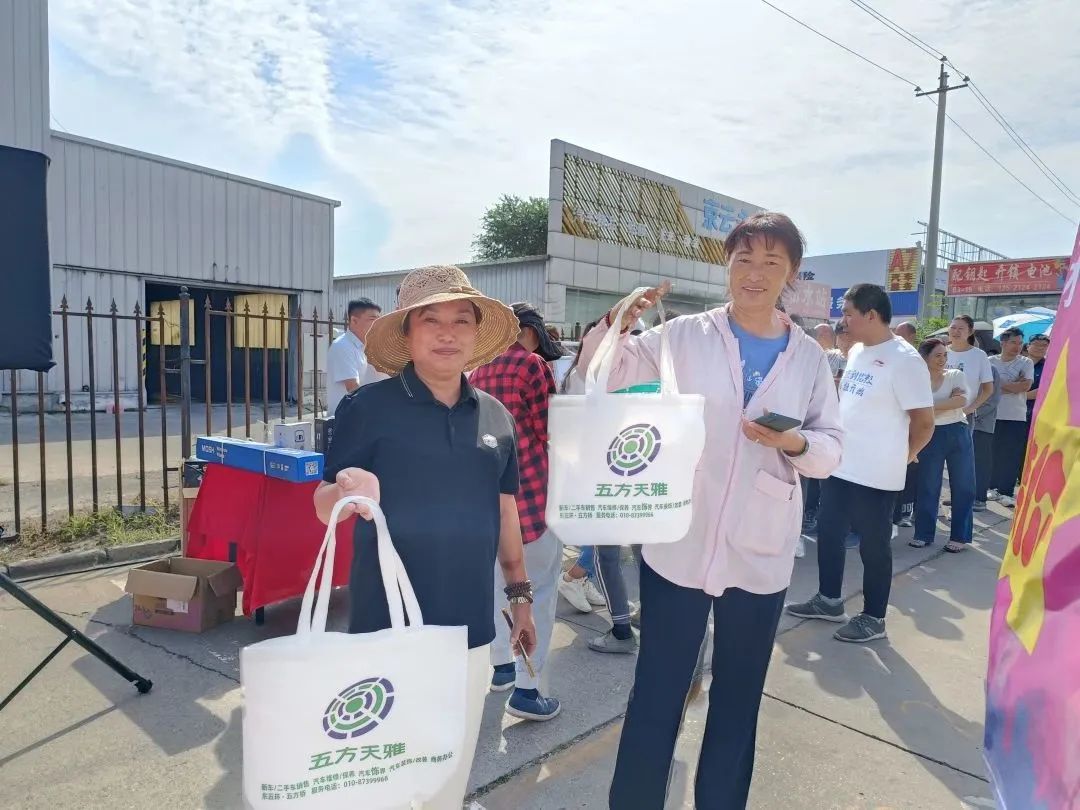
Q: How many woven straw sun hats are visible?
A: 1